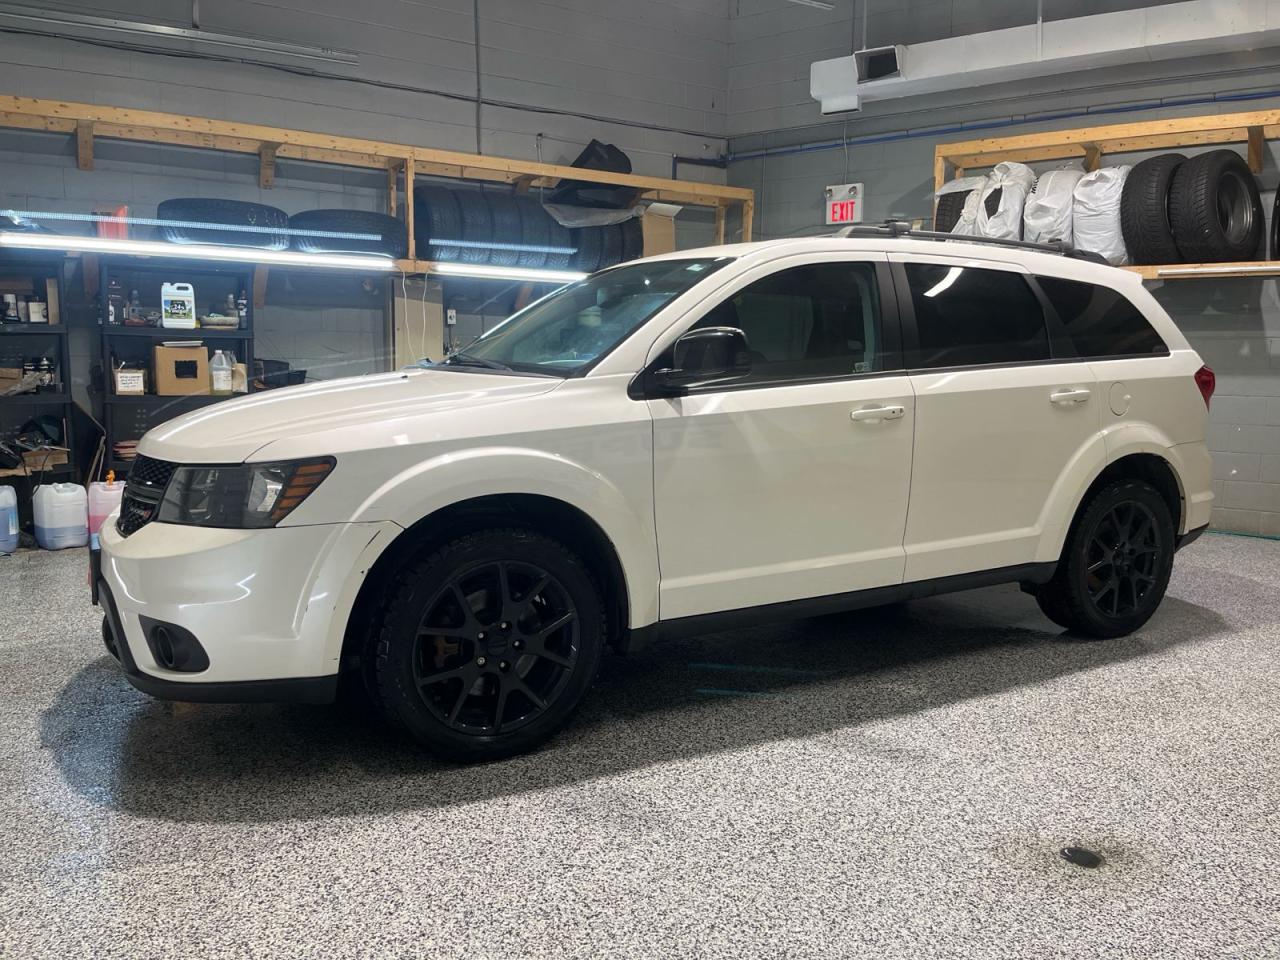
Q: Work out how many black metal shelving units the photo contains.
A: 2